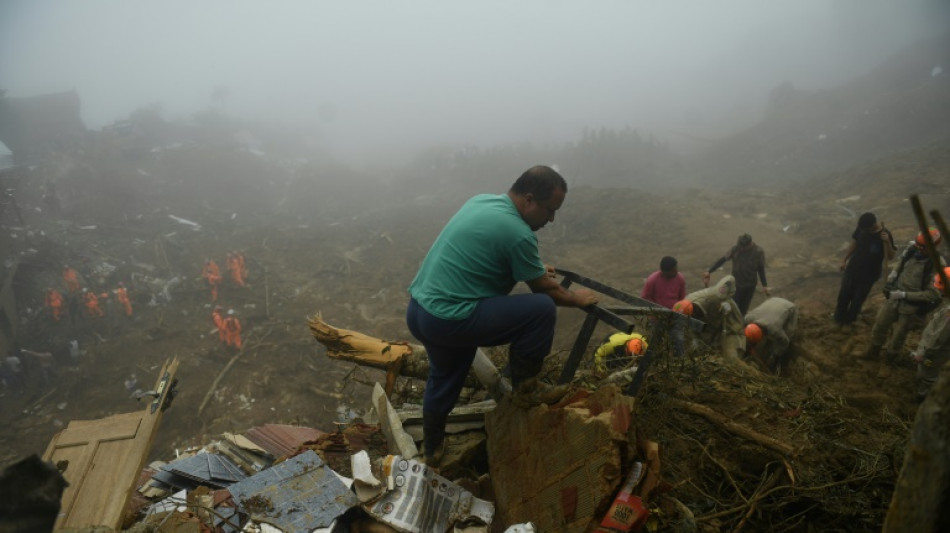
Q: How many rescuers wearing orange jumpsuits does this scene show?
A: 8